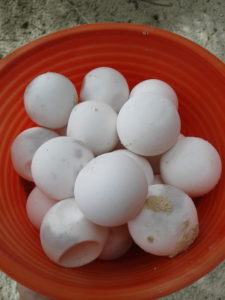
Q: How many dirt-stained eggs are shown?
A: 1